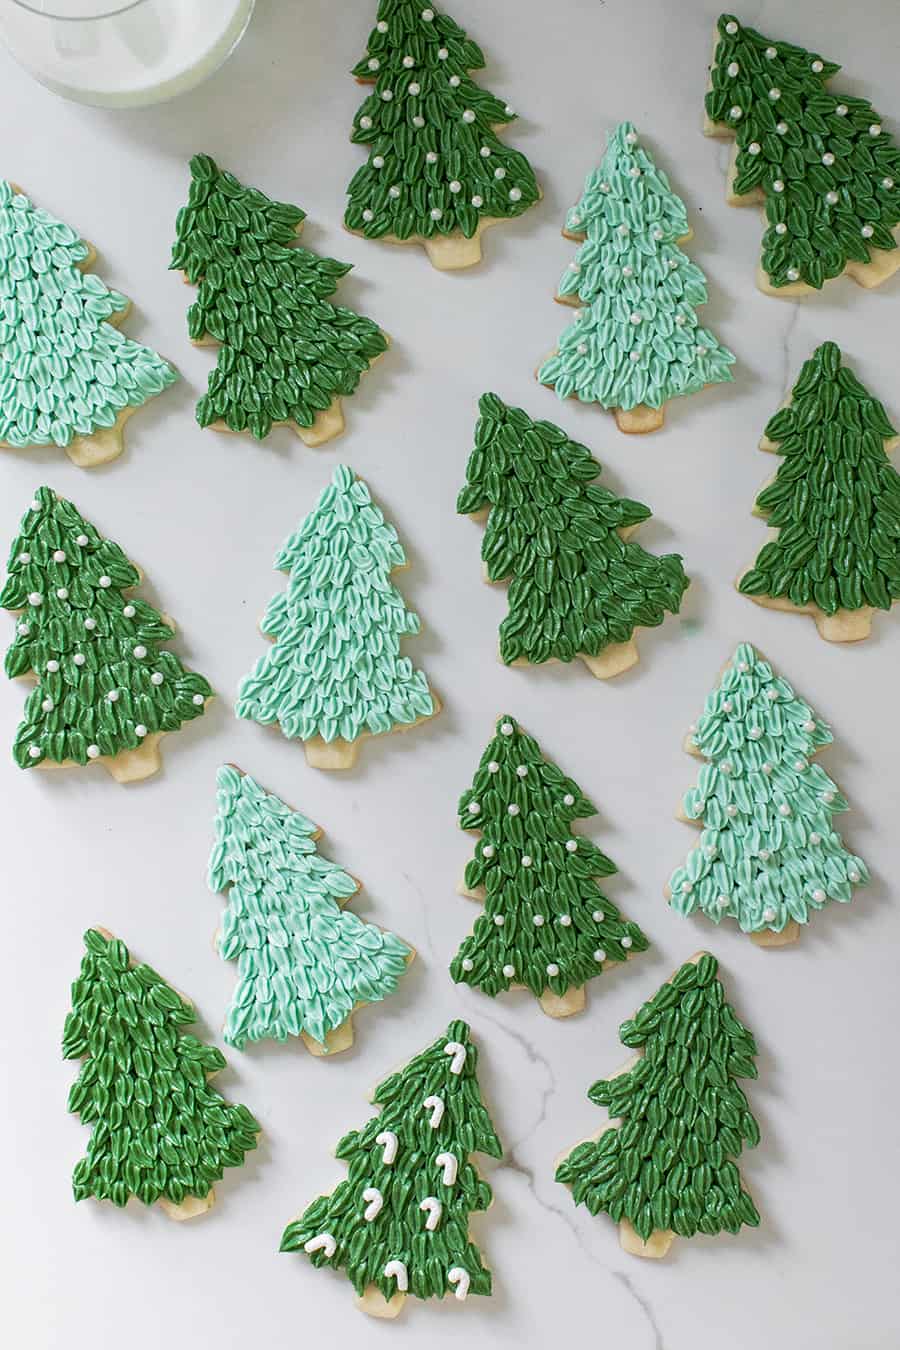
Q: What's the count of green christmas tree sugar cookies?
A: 10